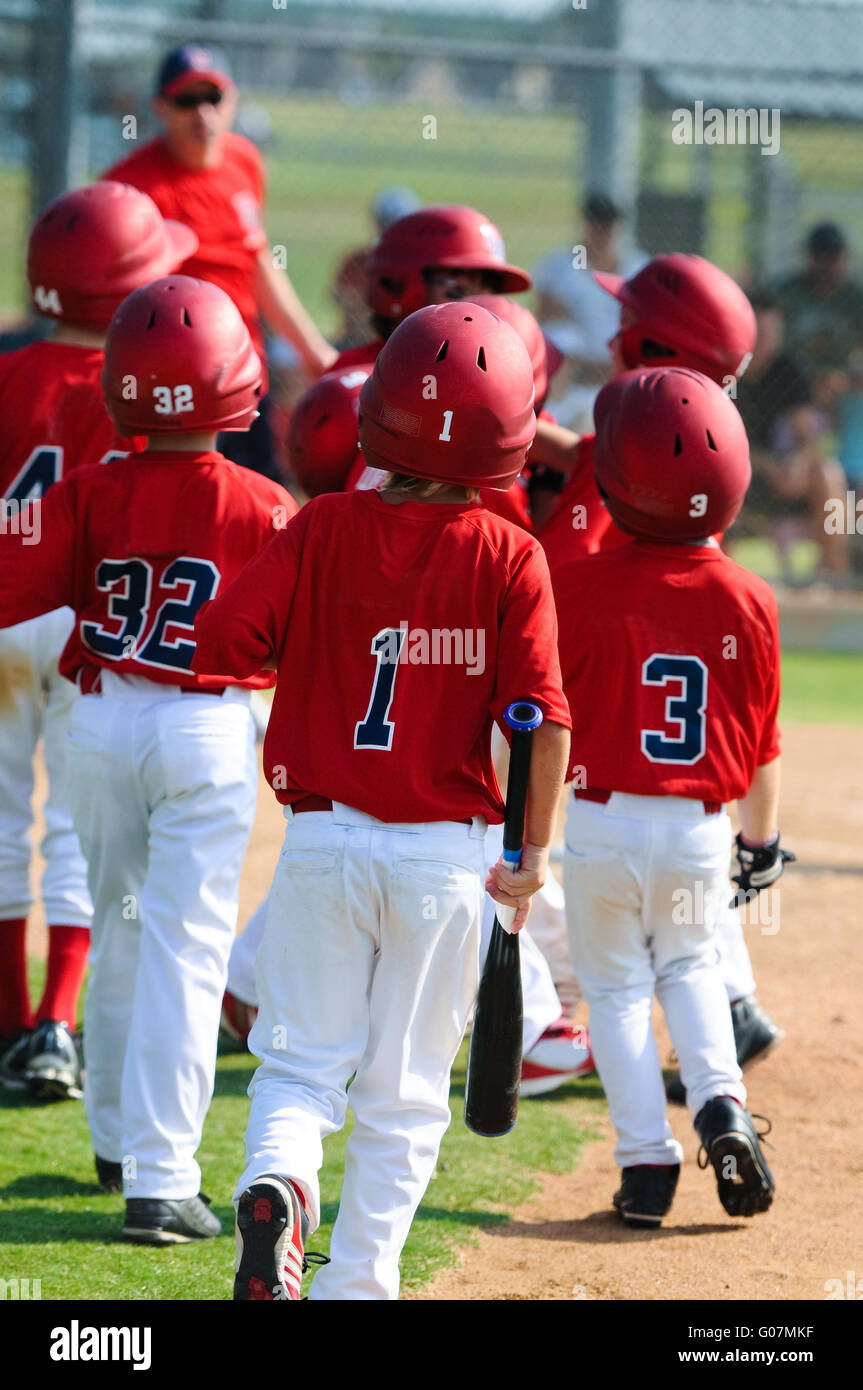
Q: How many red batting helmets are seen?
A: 8